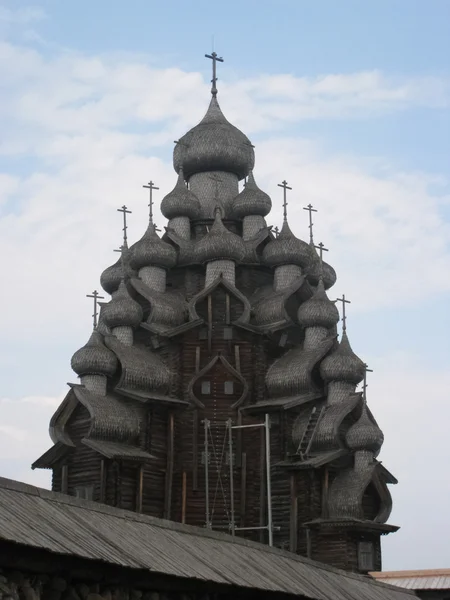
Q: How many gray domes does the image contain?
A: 13